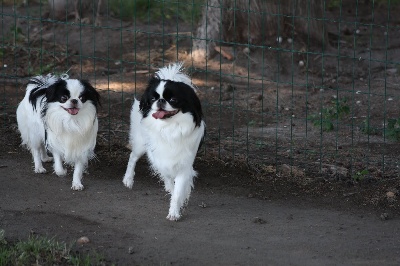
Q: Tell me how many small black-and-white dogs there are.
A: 2